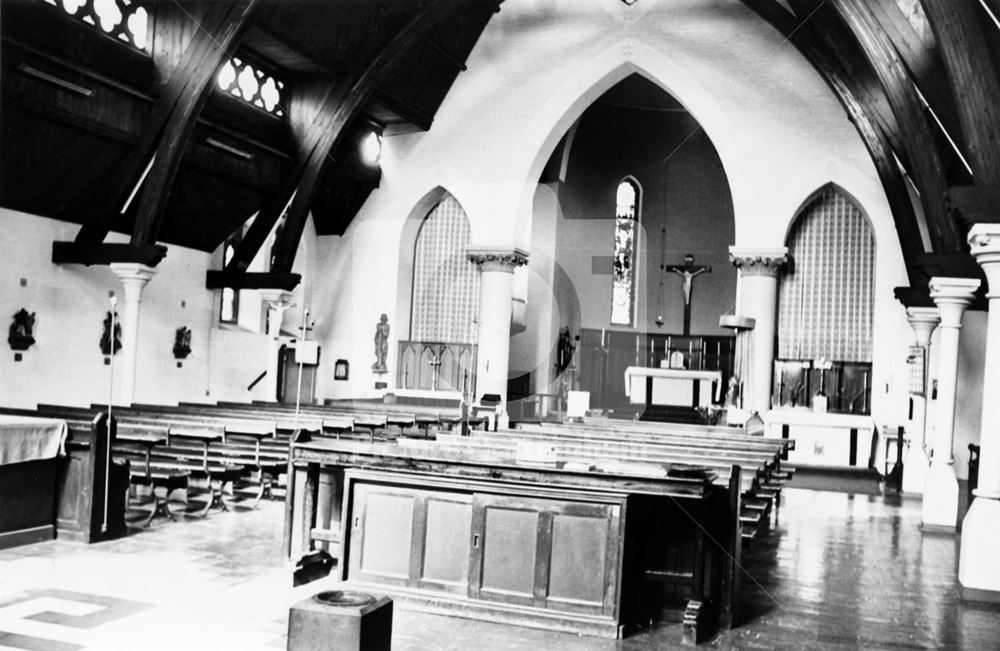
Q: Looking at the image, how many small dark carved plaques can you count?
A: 3